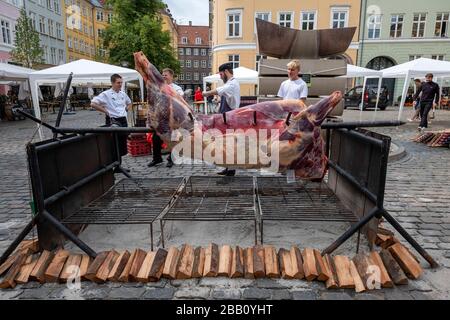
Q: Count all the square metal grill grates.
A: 3